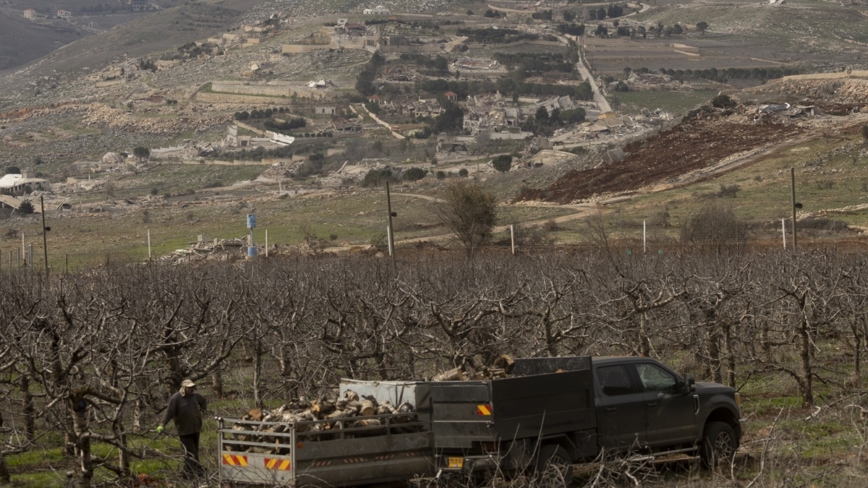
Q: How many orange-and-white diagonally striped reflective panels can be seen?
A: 3